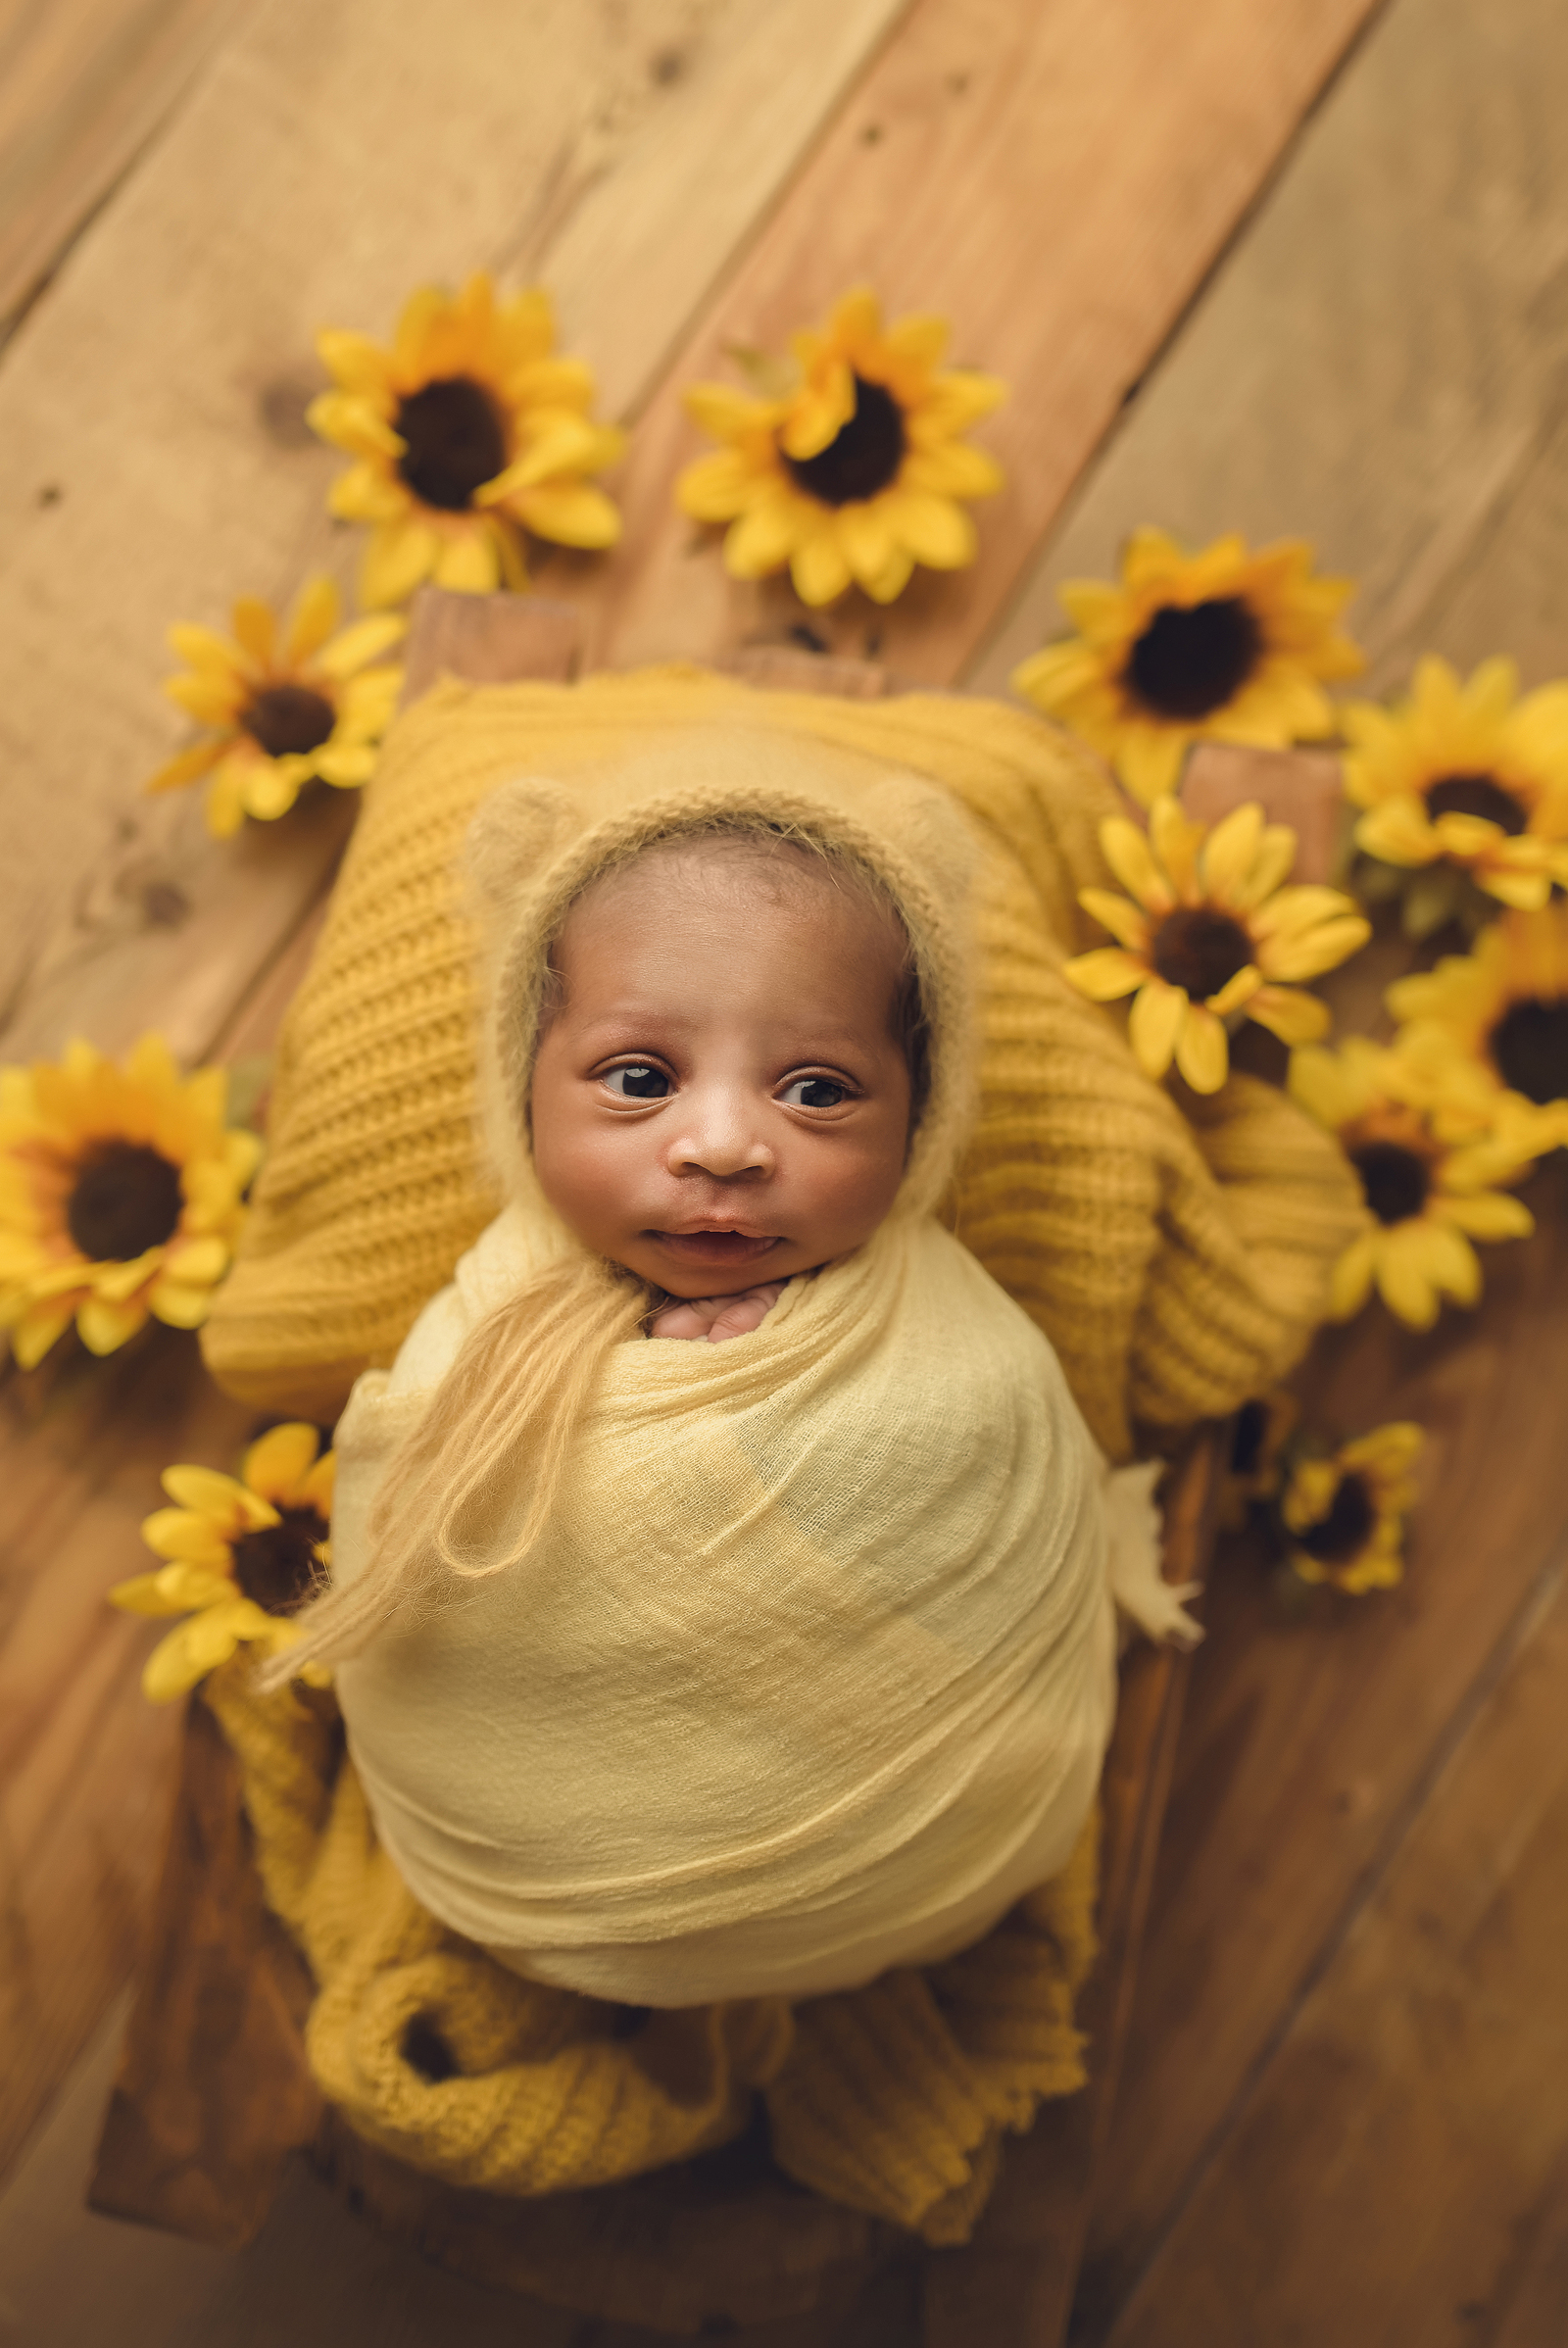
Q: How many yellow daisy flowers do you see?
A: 11